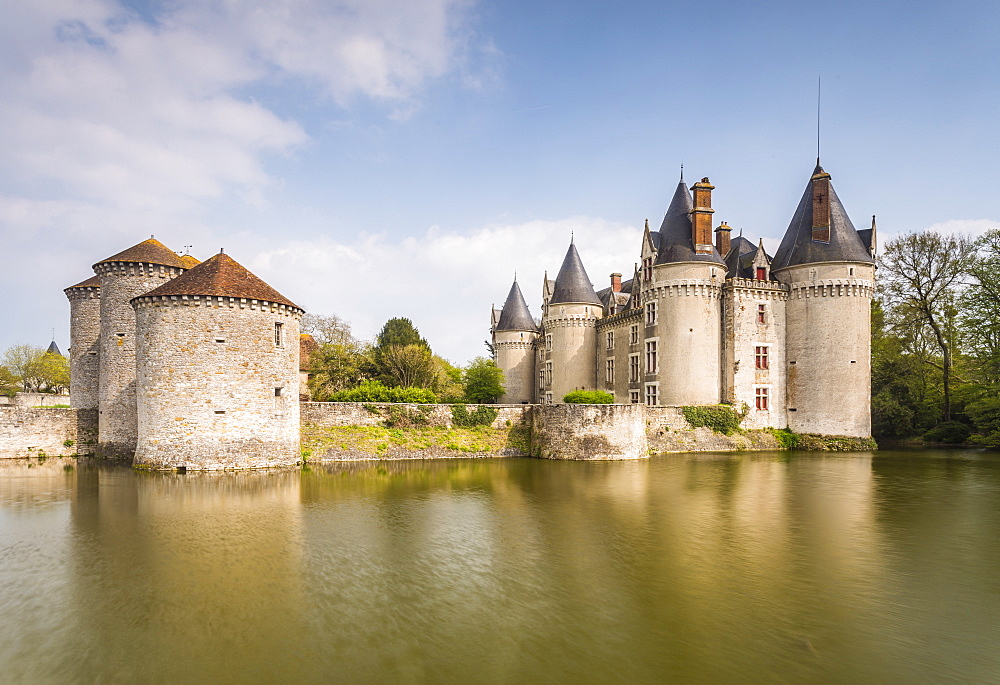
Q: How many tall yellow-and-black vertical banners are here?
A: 0